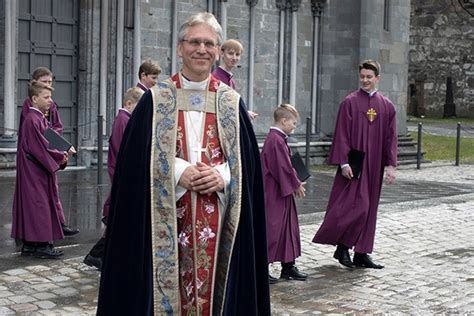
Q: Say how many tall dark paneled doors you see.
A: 1